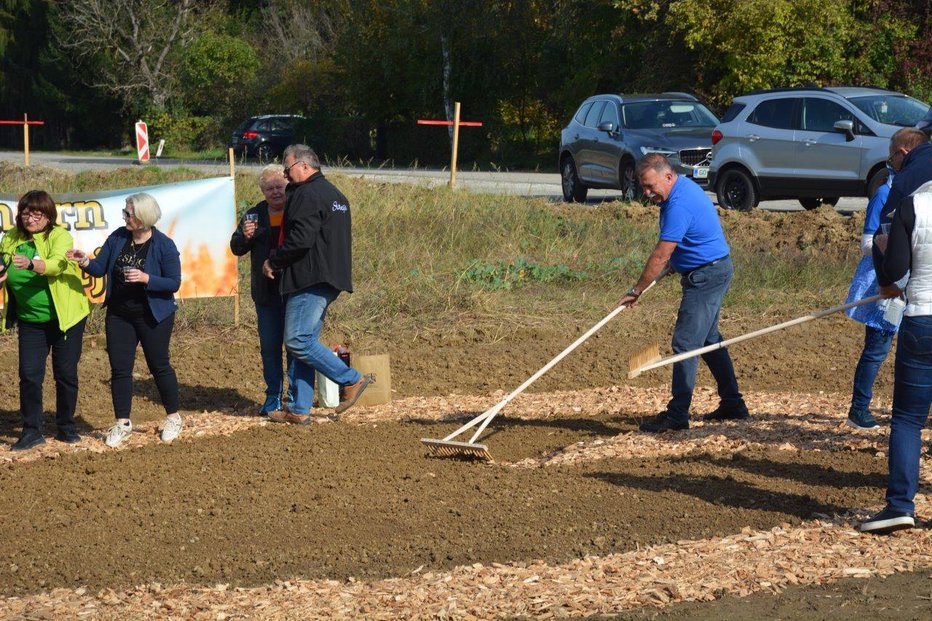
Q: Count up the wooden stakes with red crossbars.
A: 2